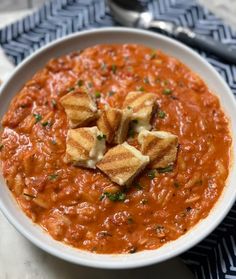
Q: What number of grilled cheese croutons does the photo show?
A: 6